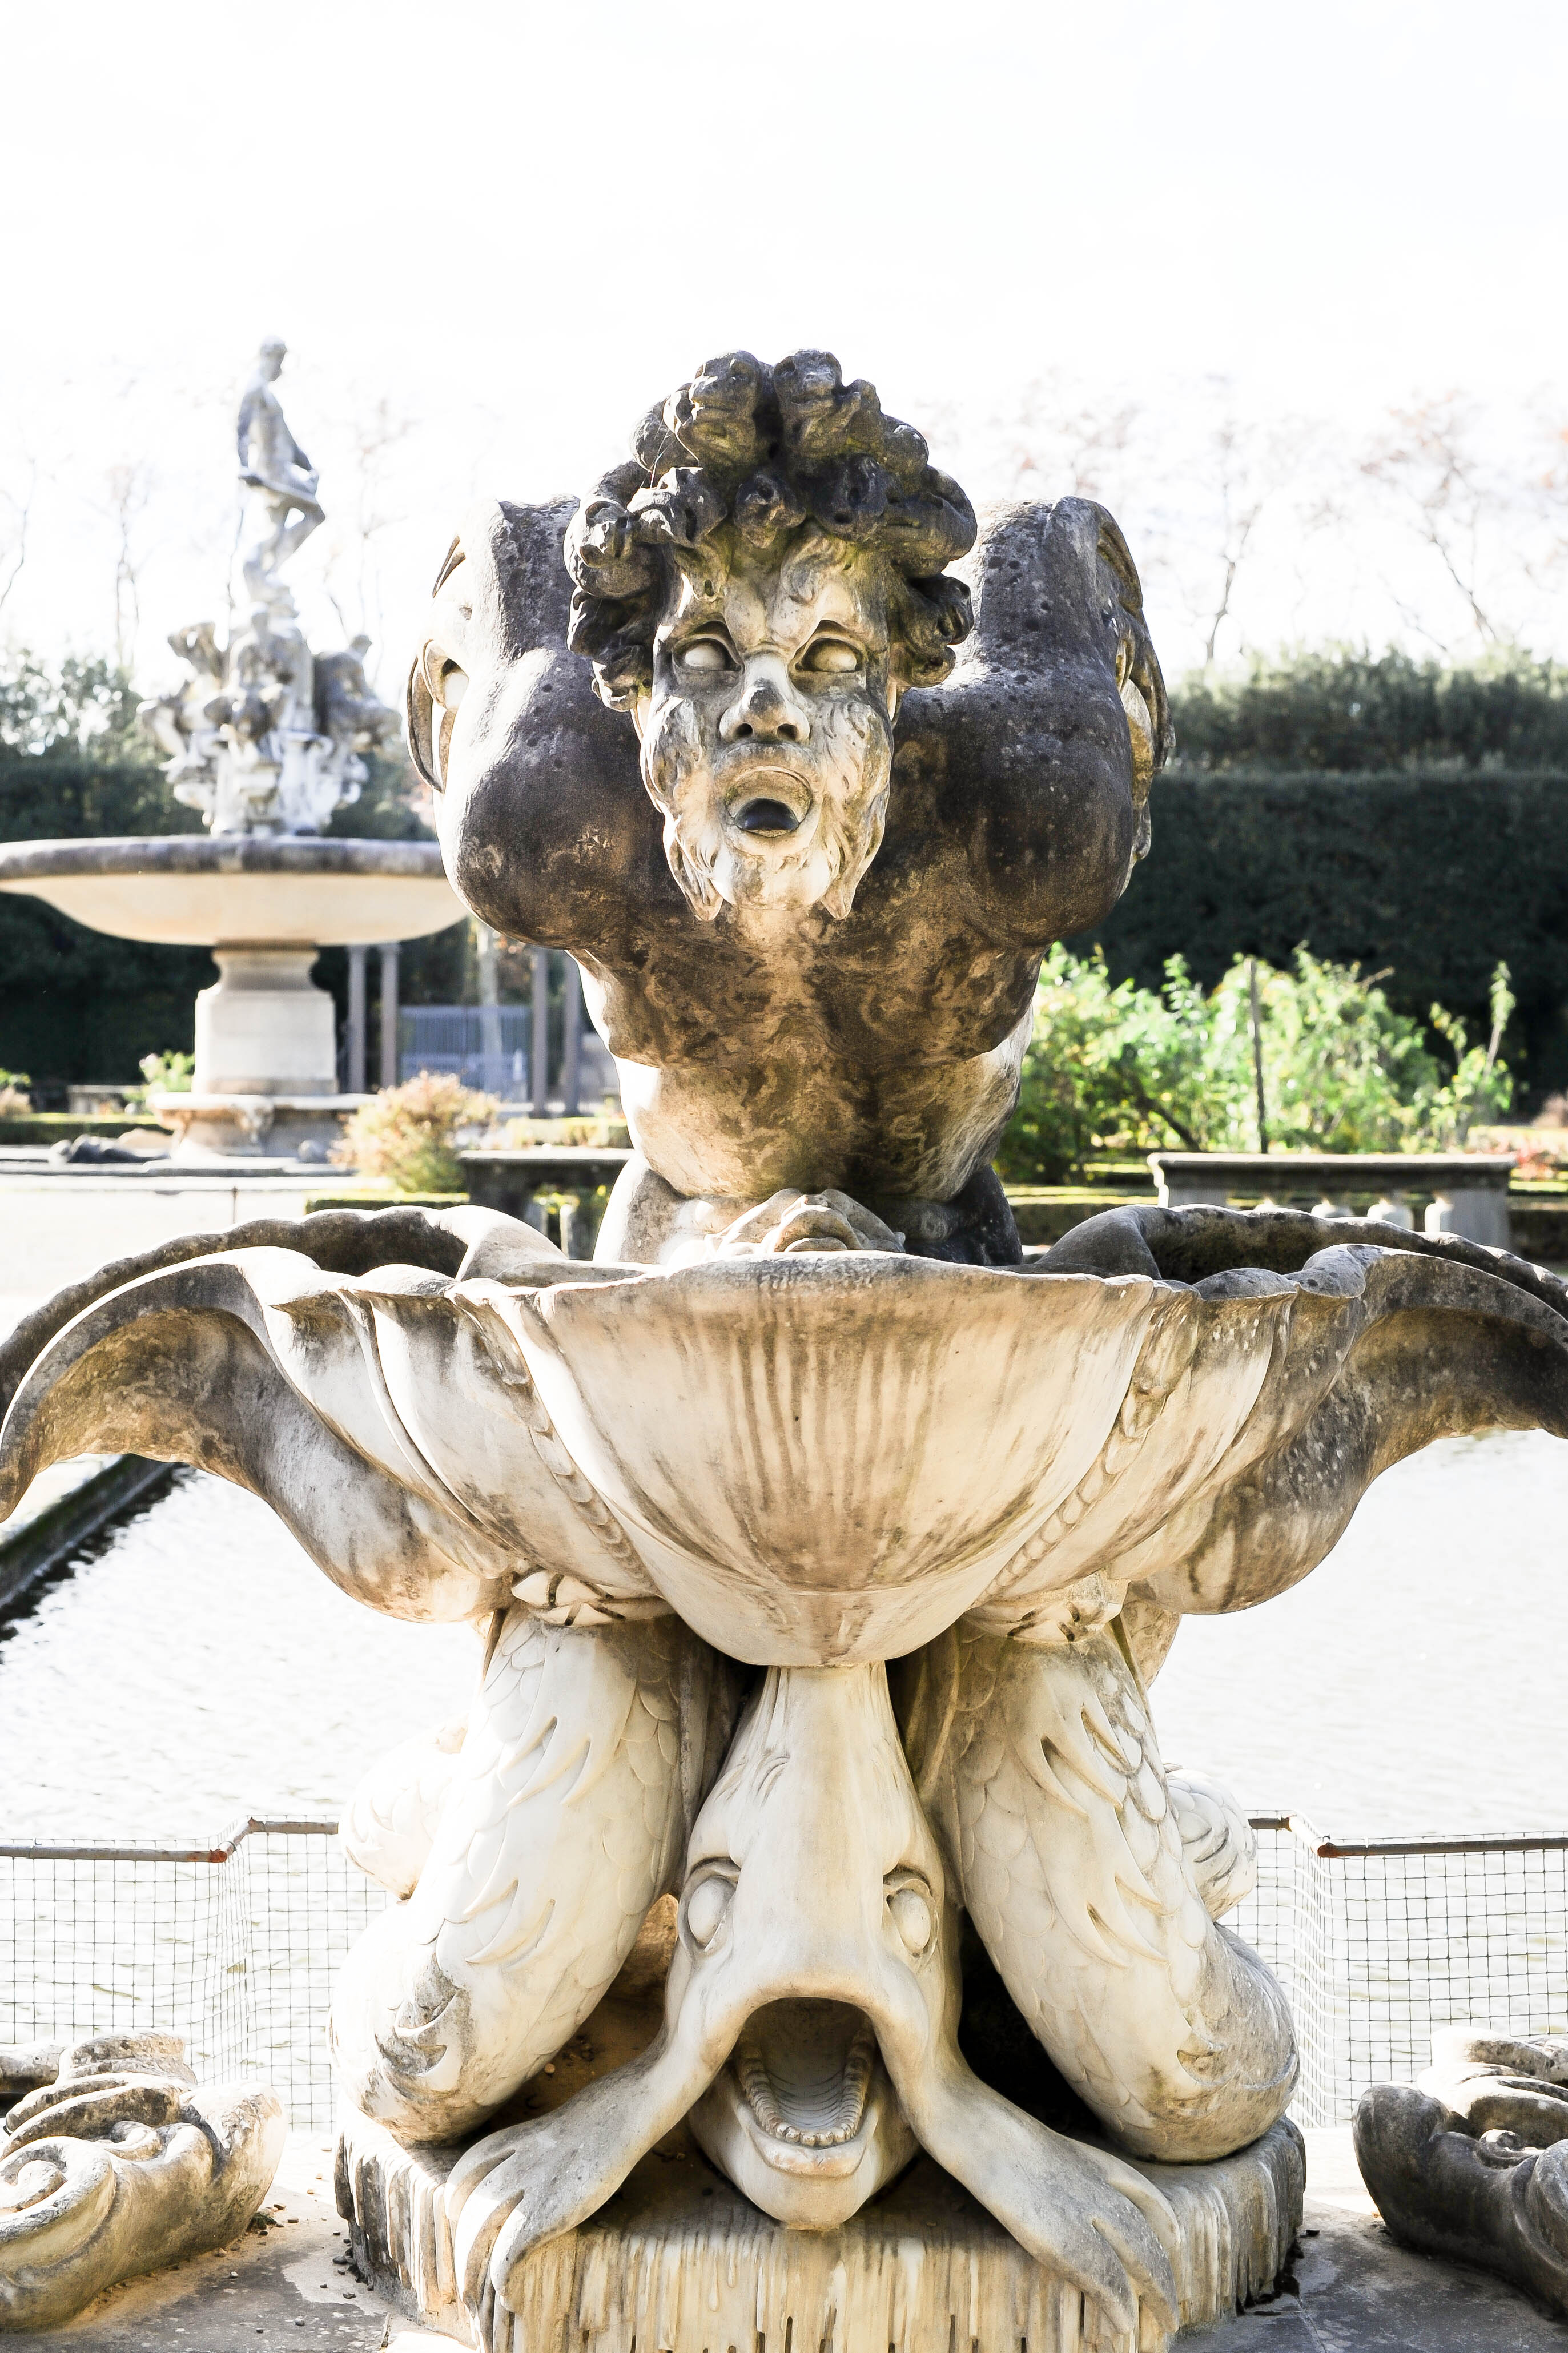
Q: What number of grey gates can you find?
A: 1